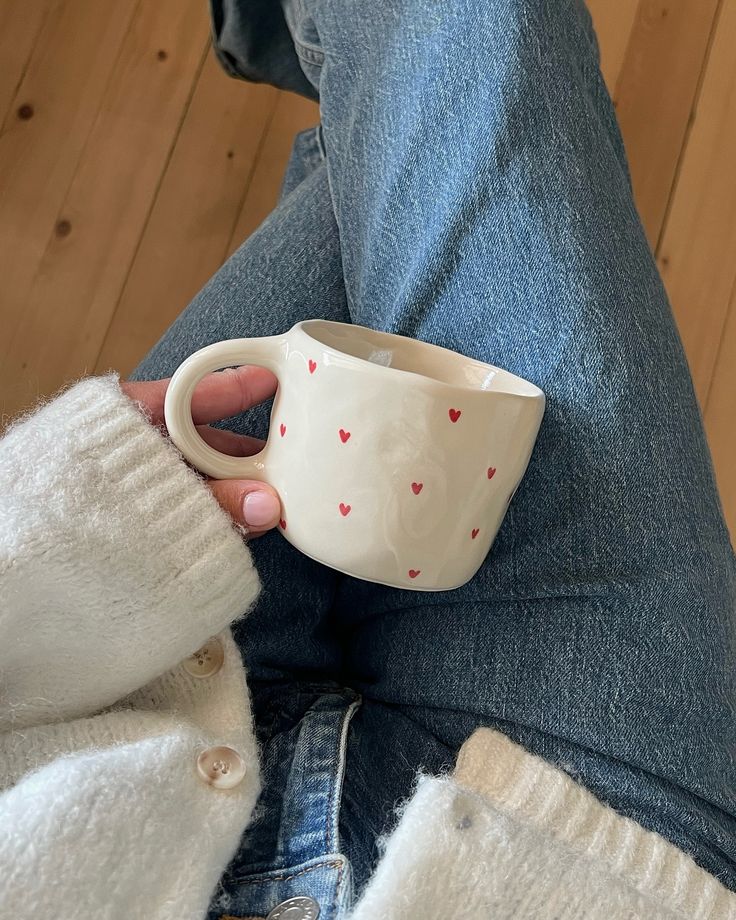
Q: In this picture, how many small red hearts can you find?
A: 10